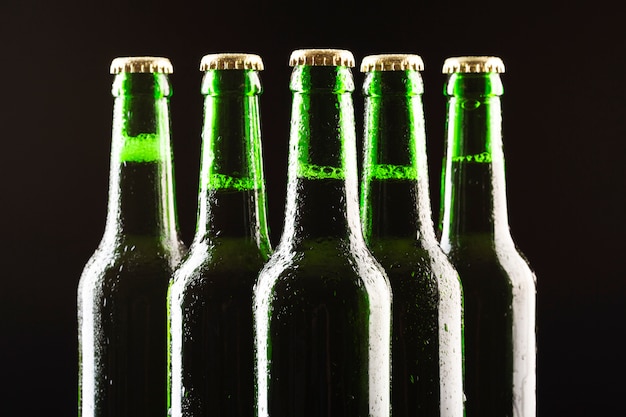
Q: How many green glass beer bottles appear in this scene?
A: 5